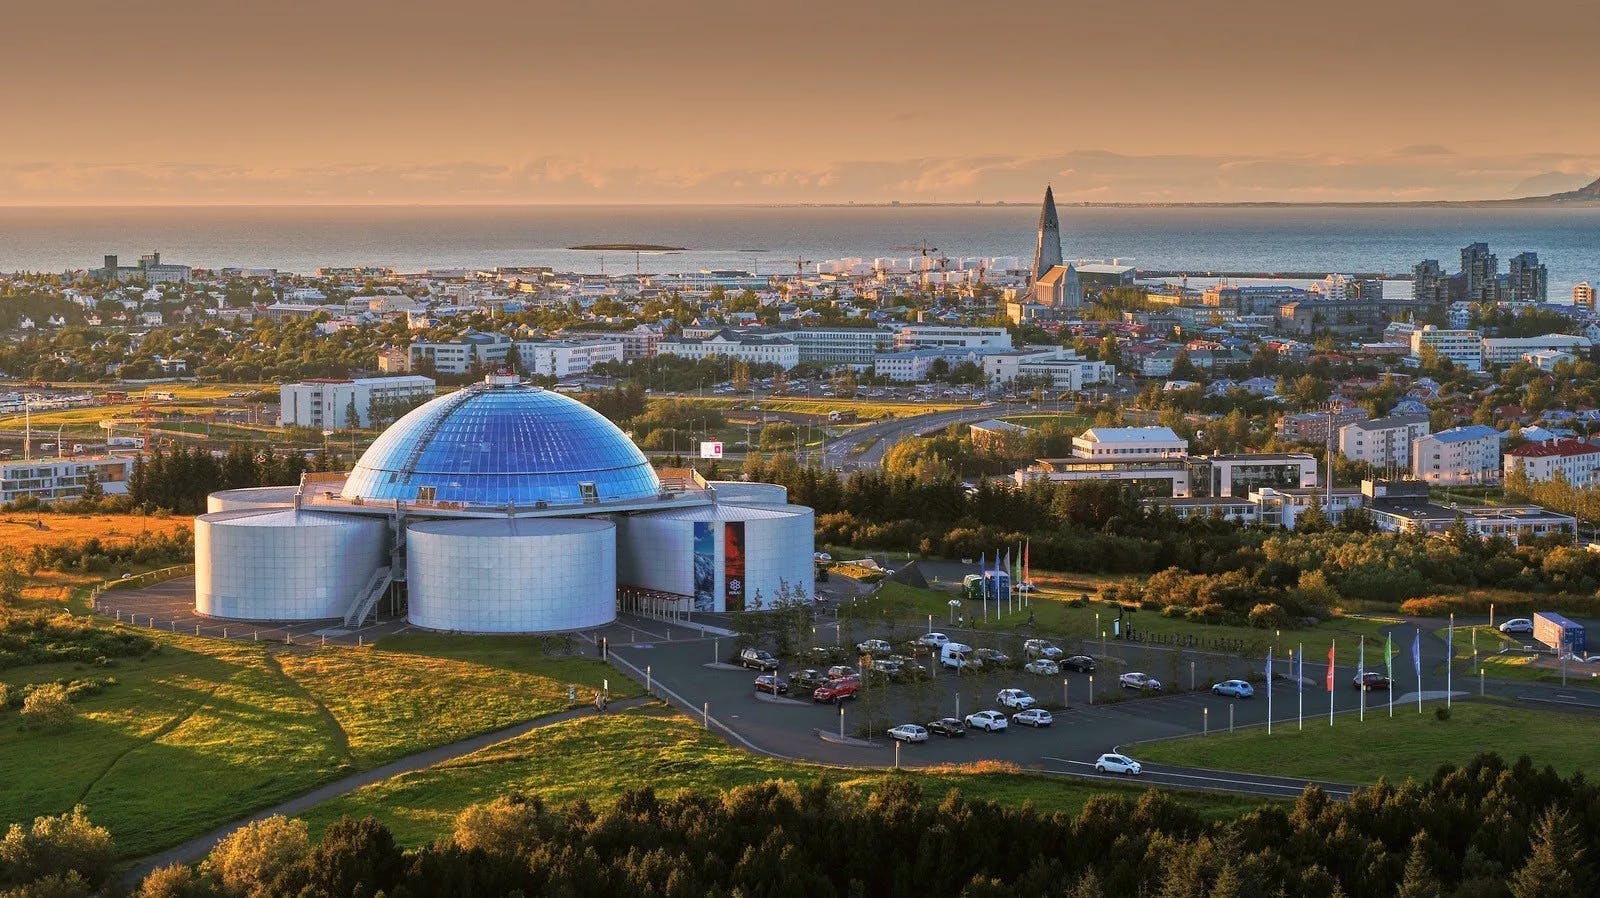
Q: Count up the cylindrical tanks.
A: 5